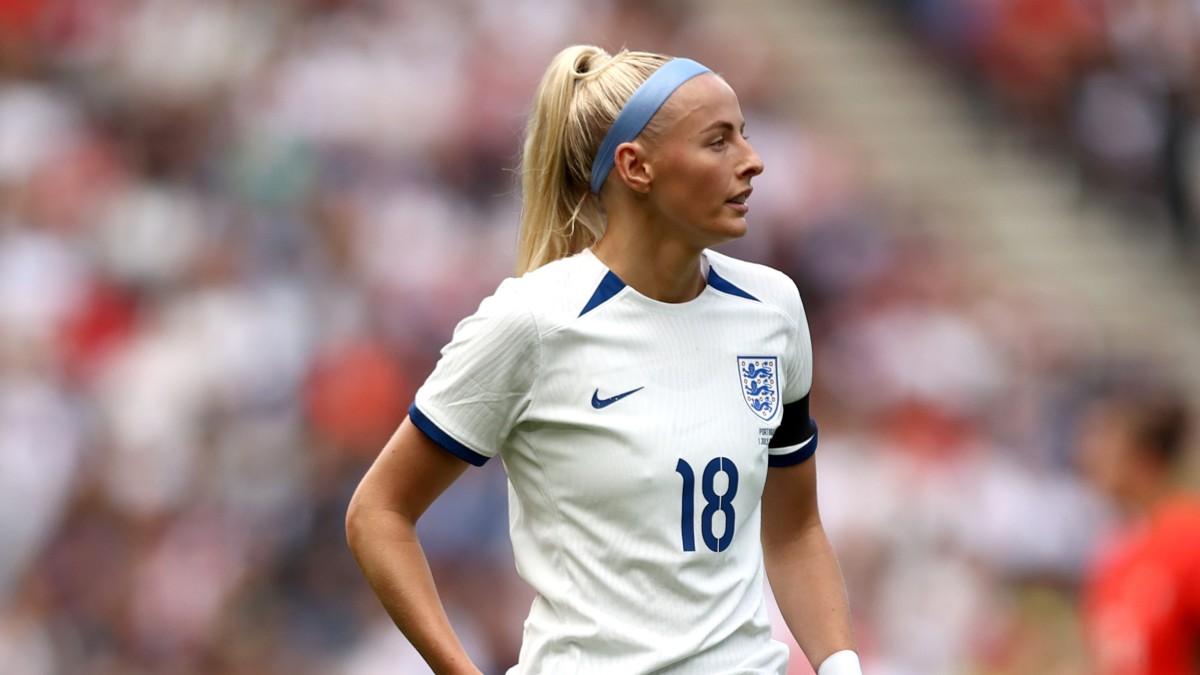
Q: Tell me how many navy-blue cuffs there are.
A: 2